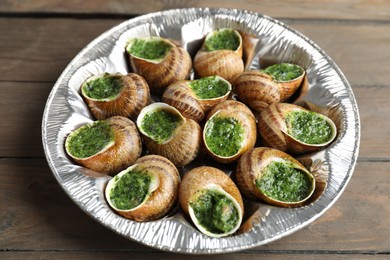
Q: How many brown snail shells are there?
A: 12